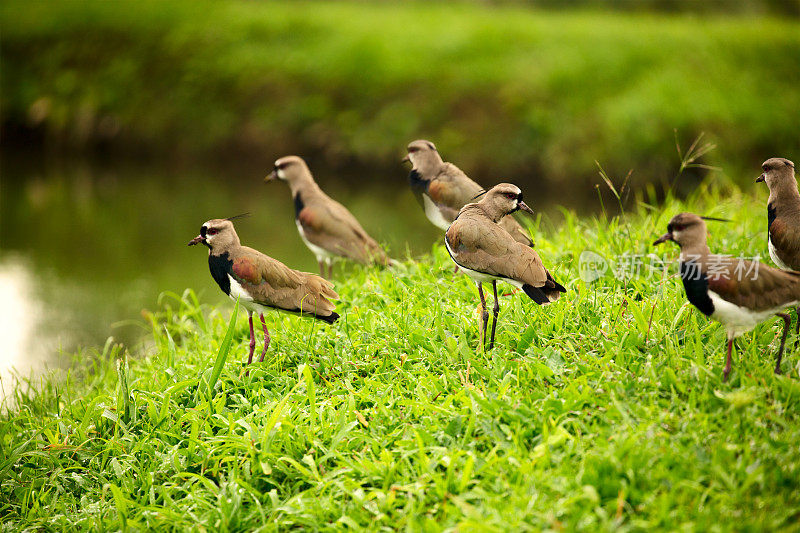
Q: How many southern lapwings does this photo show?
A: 6